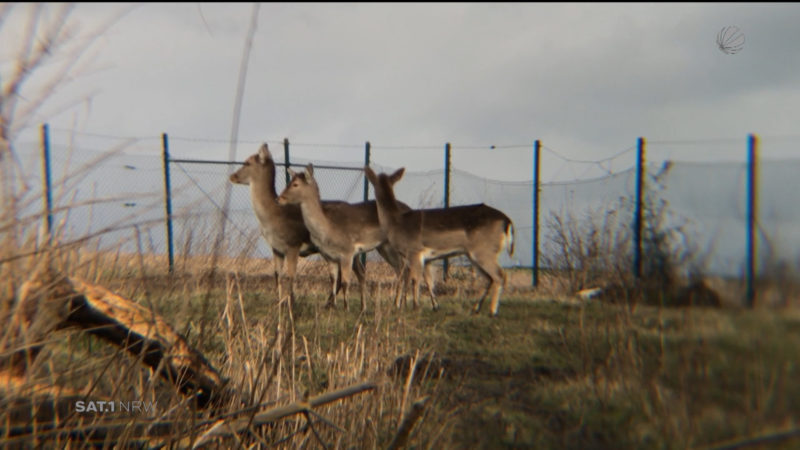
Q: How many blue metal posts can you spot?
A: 8